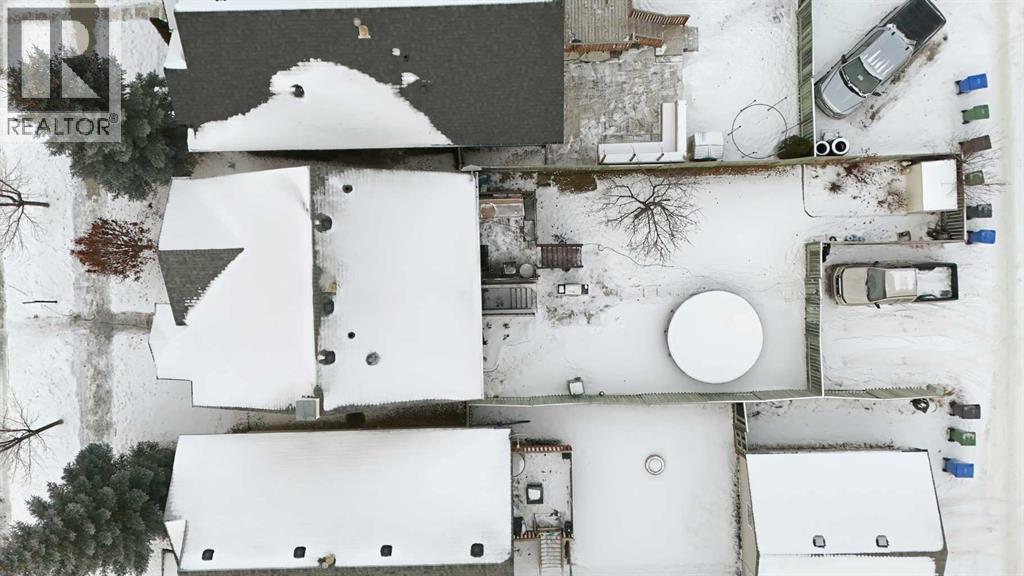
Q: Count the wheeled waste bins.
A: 9